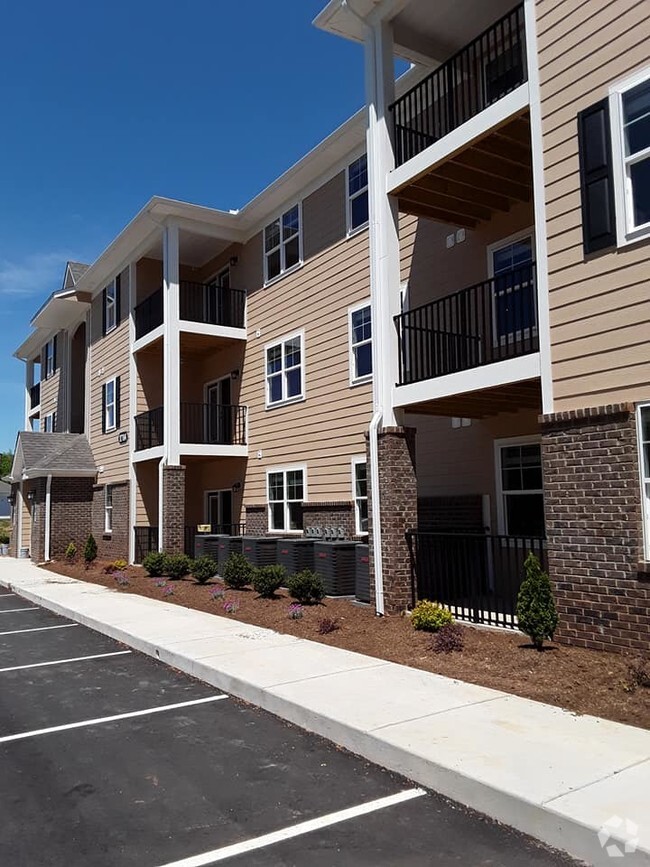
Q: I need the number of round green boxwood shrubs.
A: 6